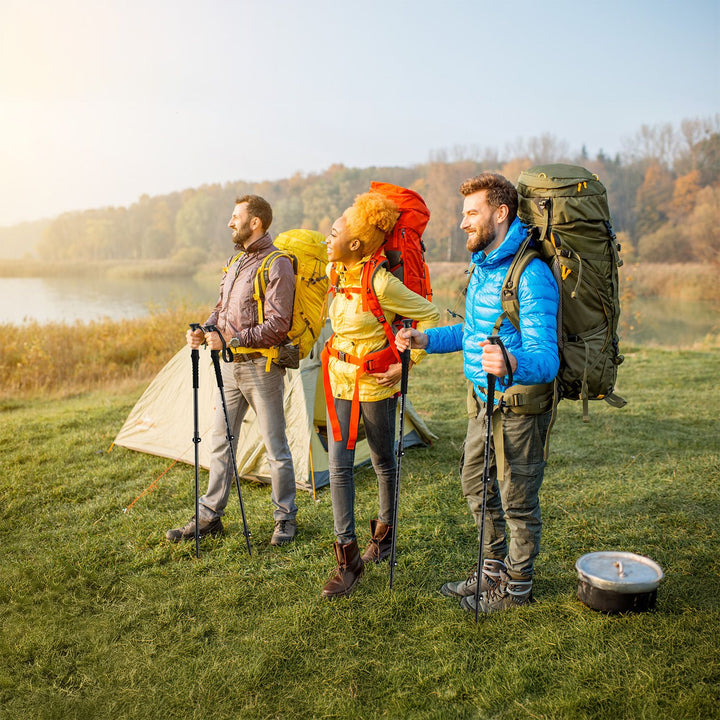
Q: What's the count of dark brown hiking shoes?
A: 2